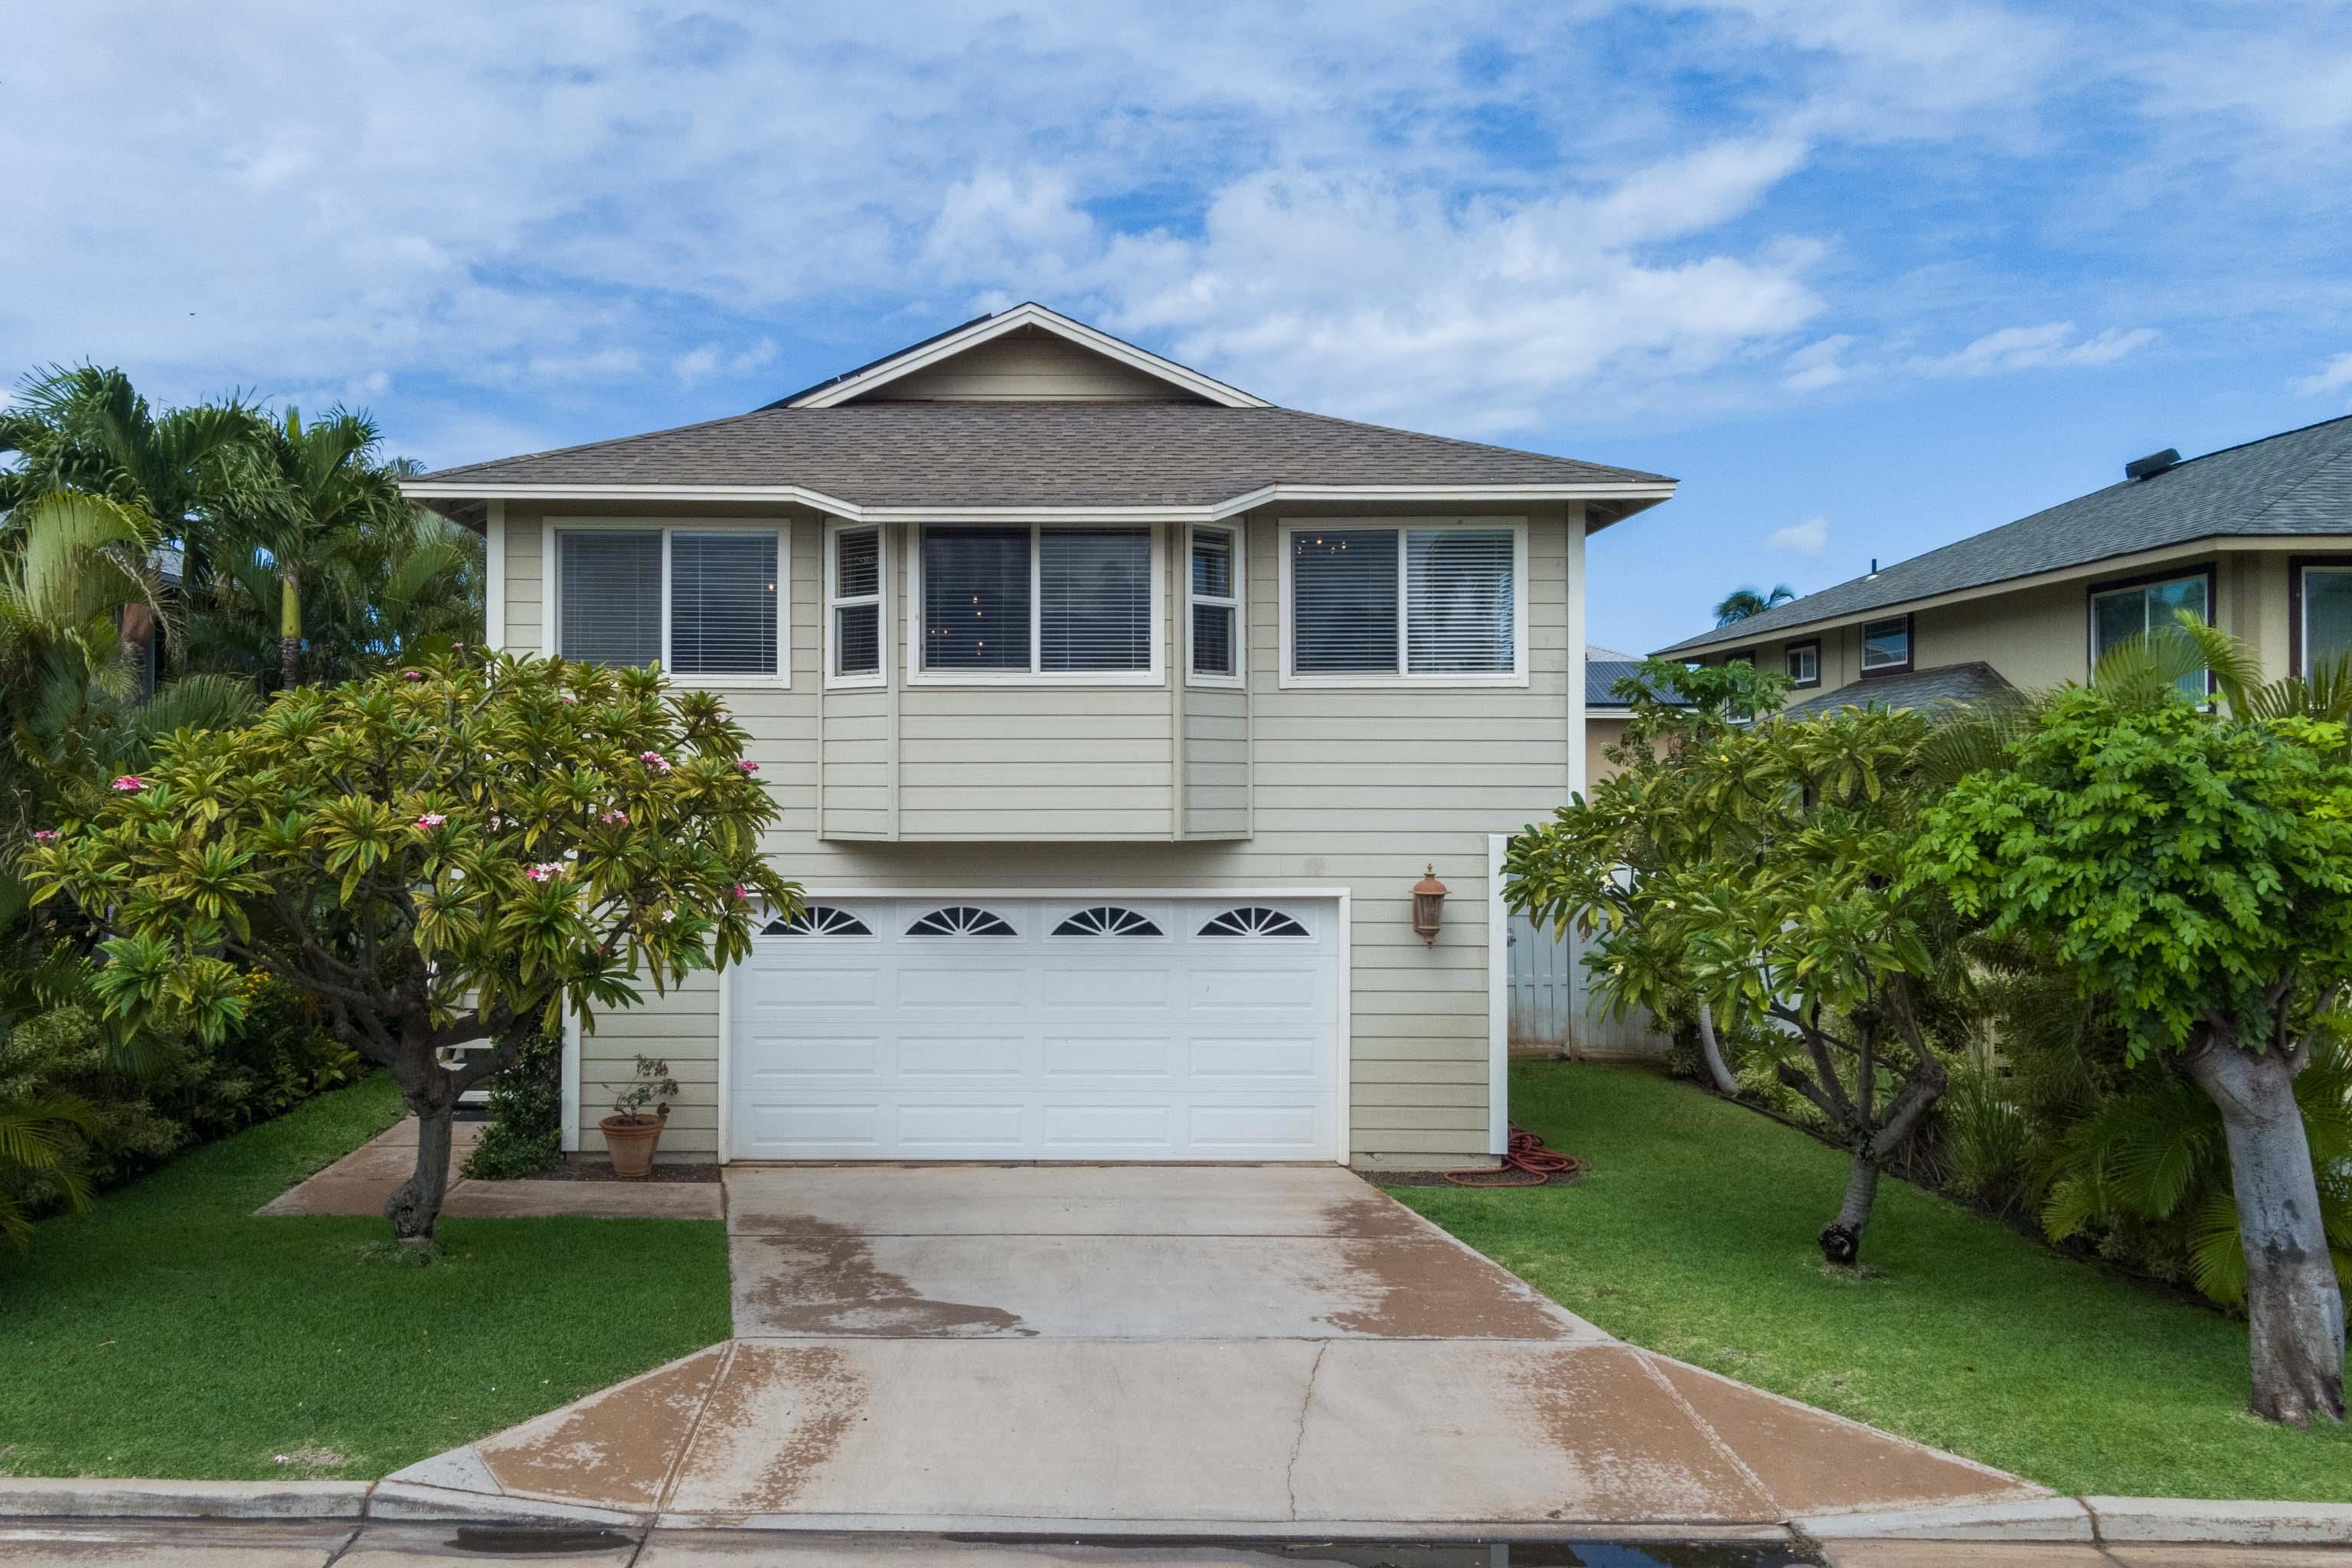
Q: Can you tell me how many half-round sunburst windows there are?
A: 4